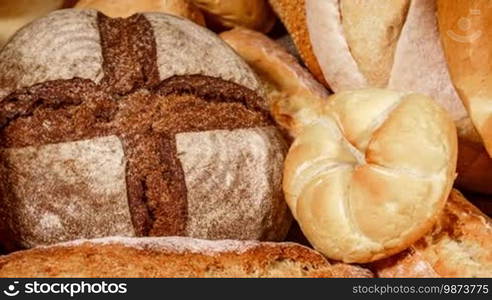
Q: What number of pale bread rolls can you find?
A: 1